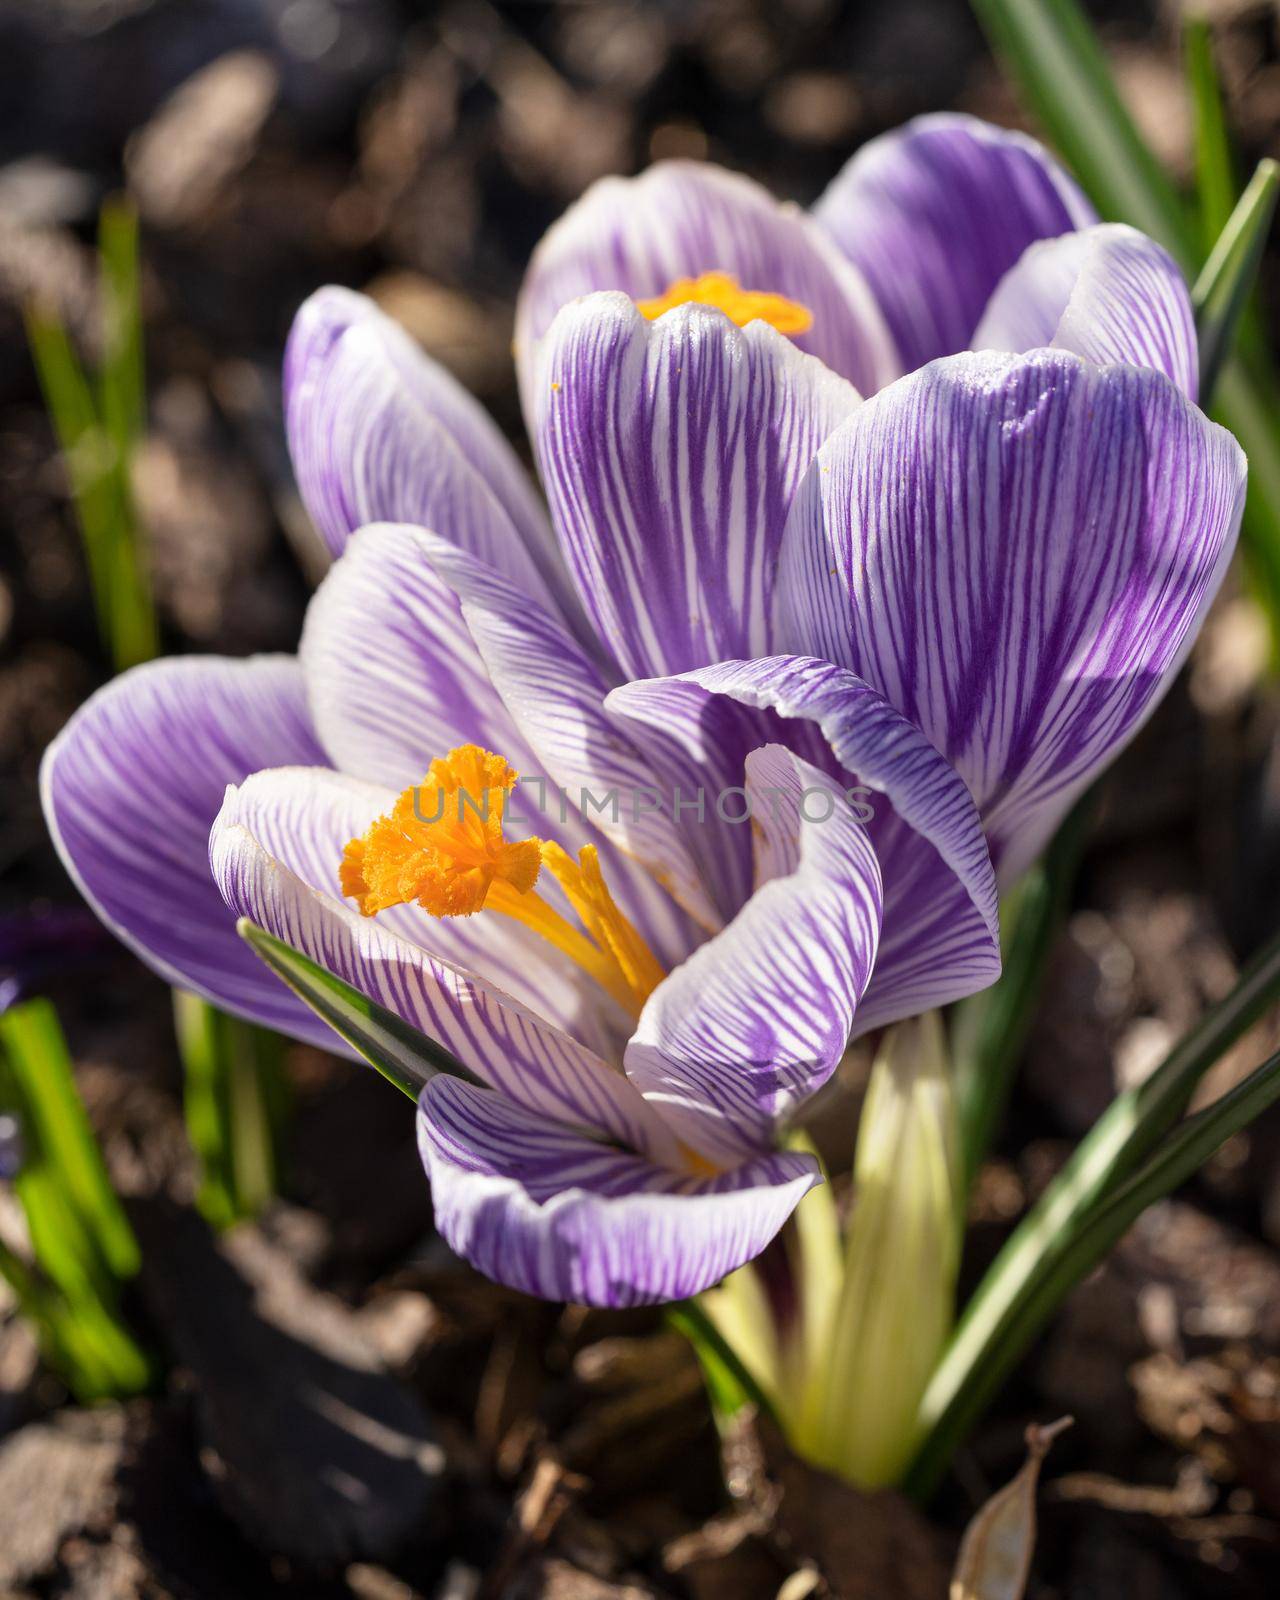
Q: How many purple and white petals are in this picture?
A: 12